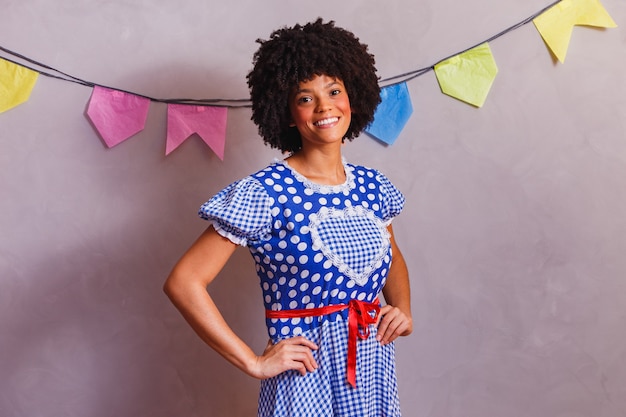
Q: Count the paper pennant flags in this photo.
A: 6